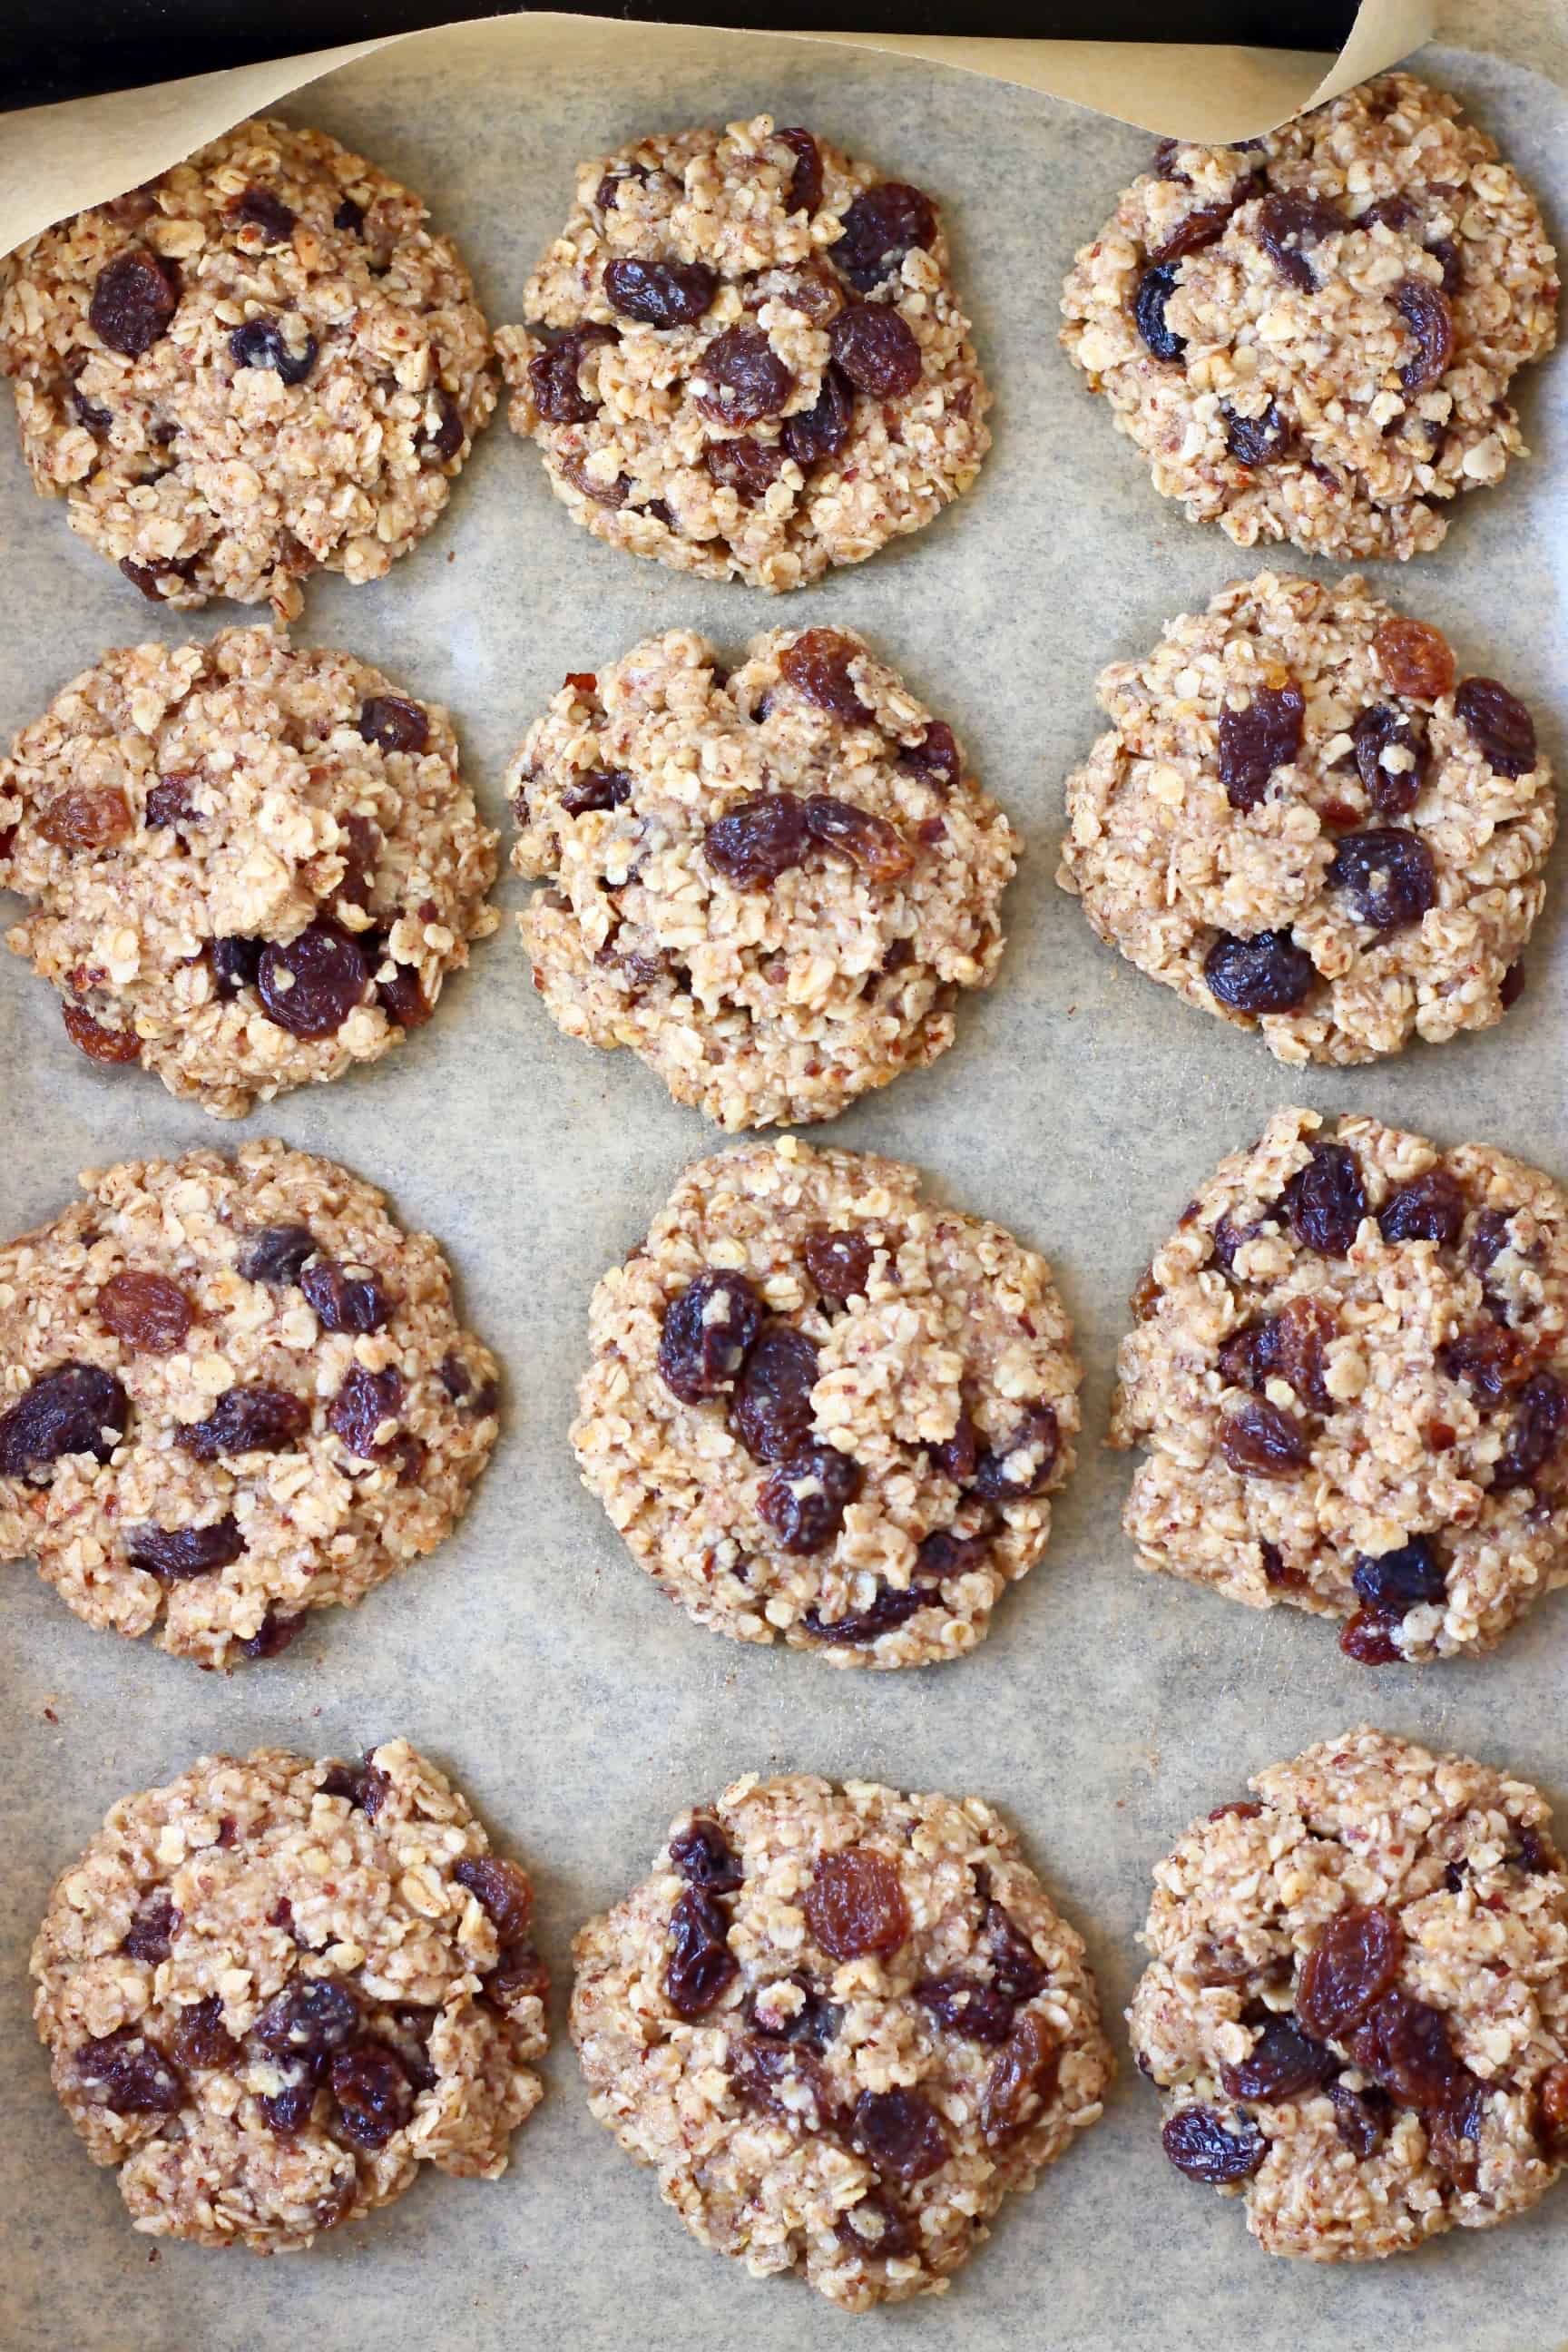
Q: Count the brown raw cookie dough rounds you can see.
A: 12